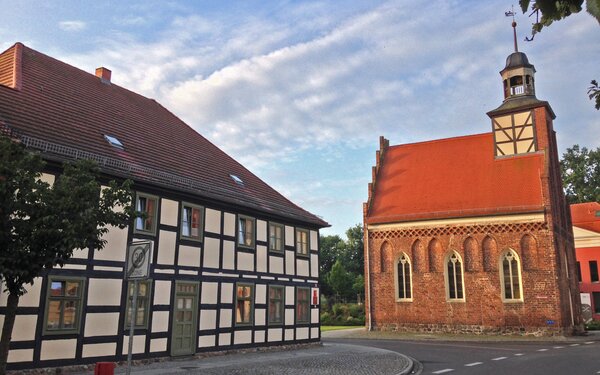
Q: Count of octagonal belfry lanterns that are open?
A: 1